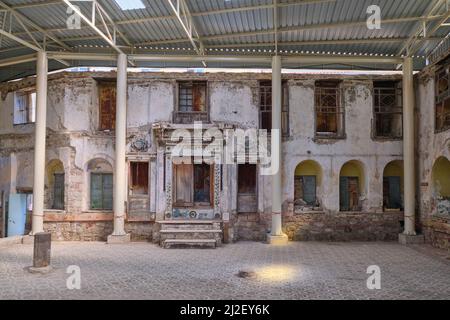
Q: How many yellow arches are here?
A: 5